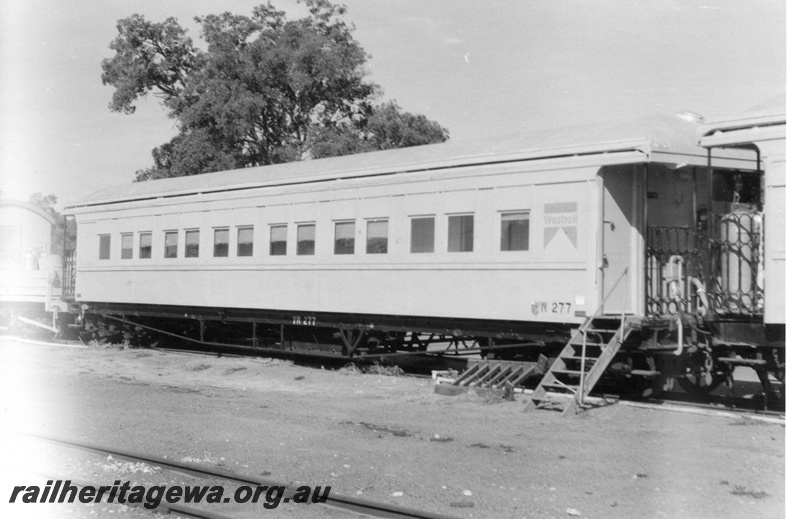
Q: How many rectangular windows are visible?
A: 14